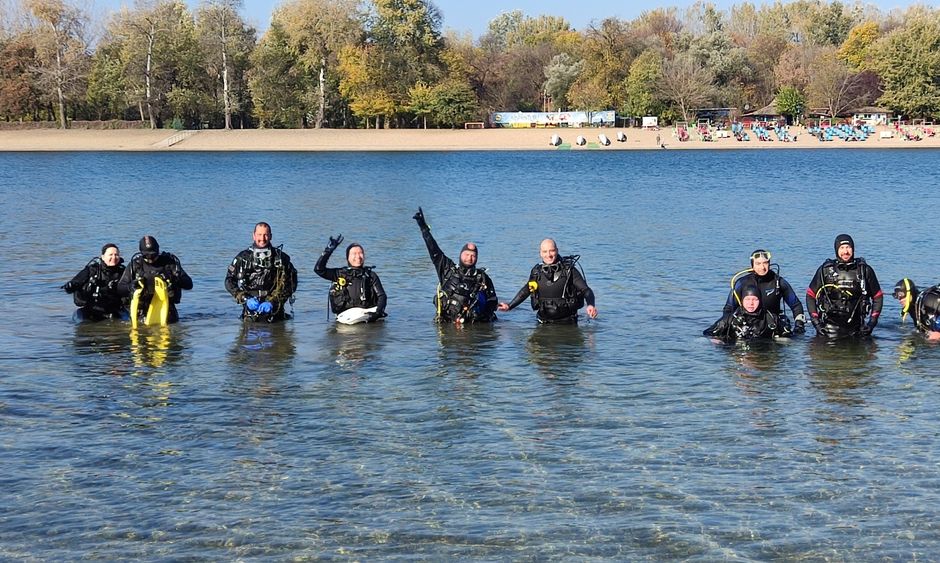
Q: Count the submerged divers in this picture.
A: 10